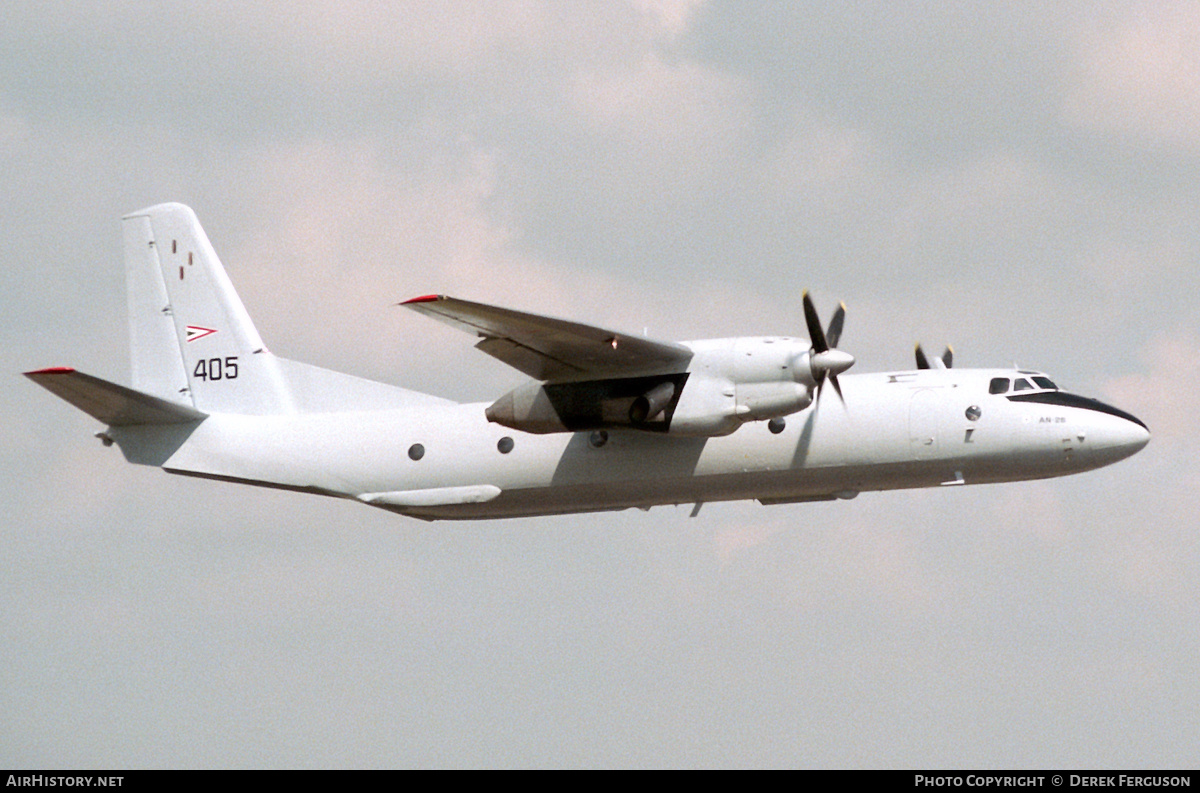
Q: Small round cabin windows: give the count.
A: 5